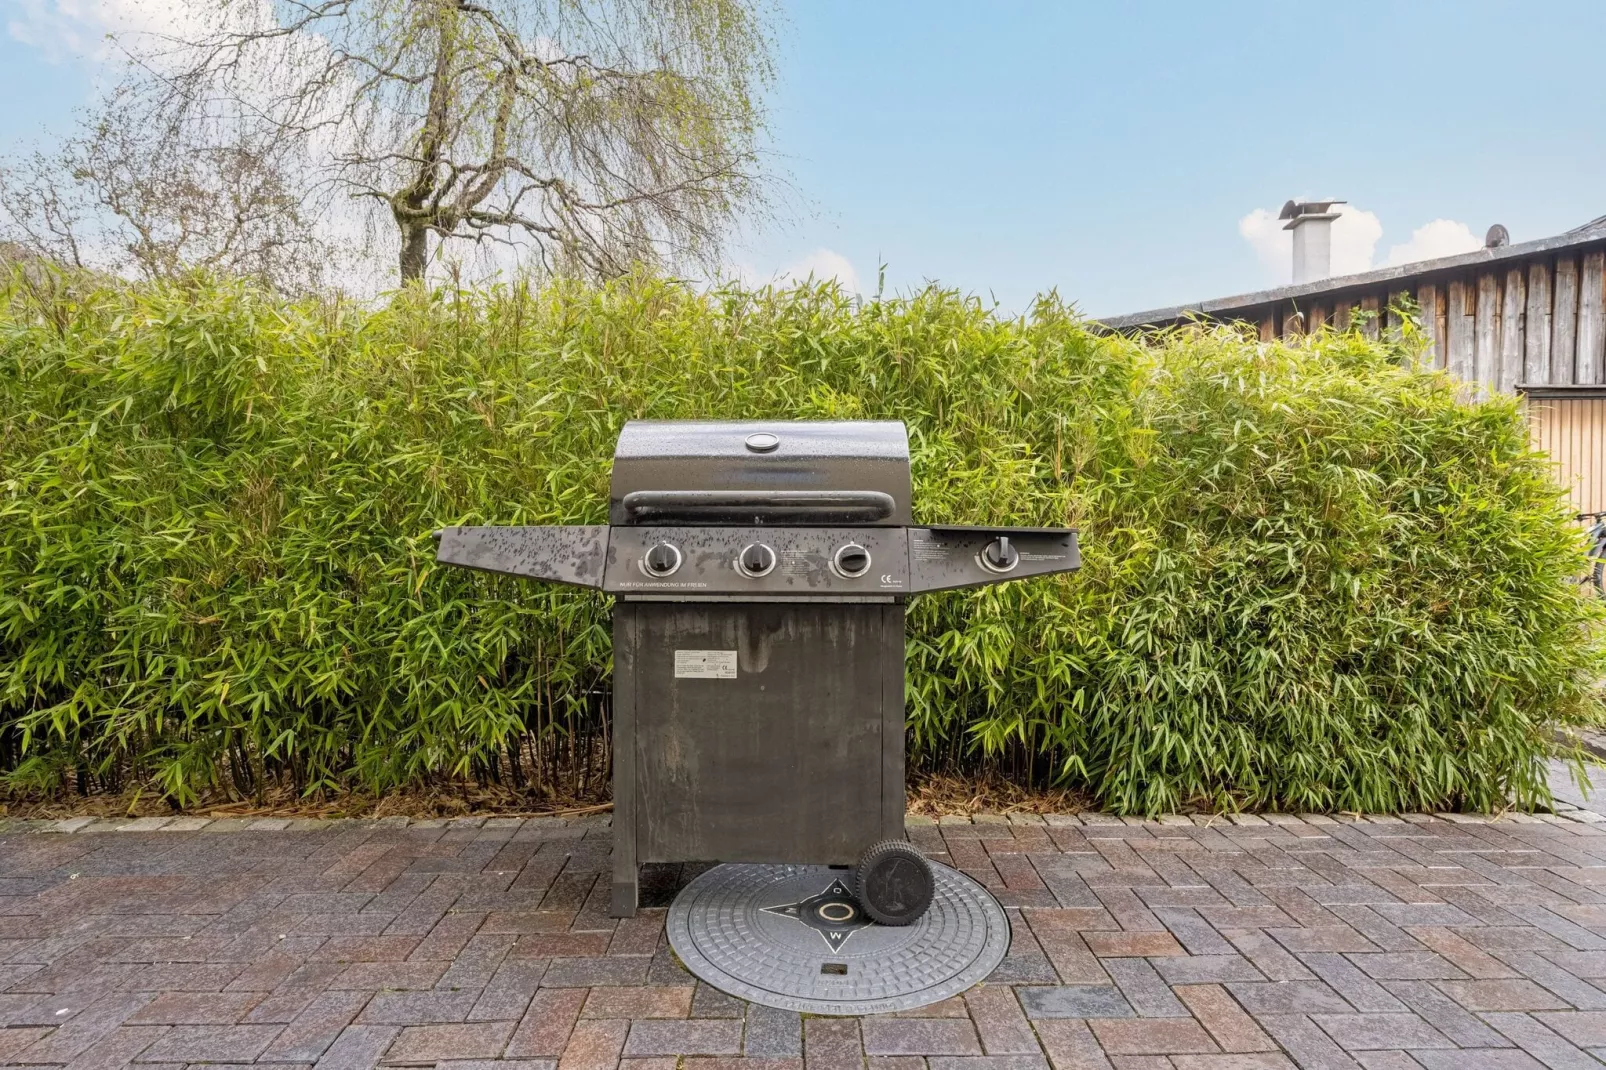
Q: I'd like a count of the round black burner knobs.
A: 4